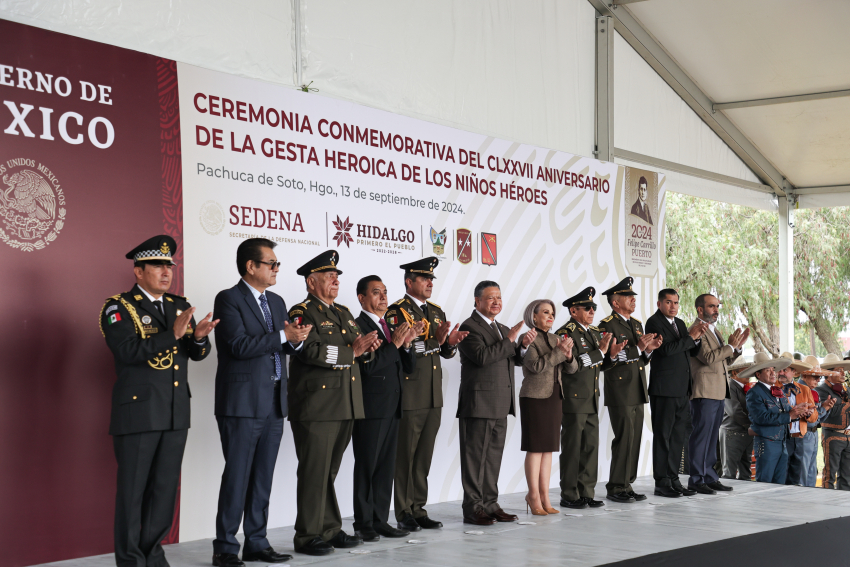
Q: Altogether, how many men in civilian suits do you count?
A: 5